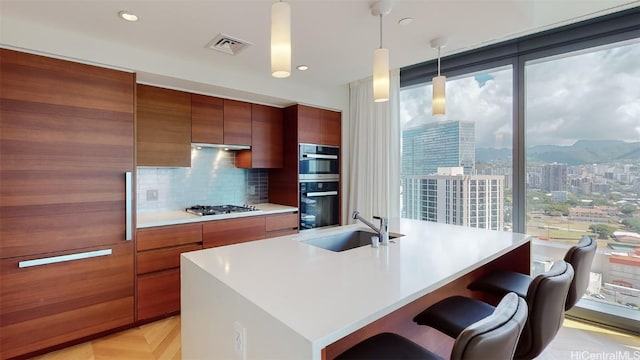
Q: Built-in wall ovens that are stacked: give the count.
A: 2